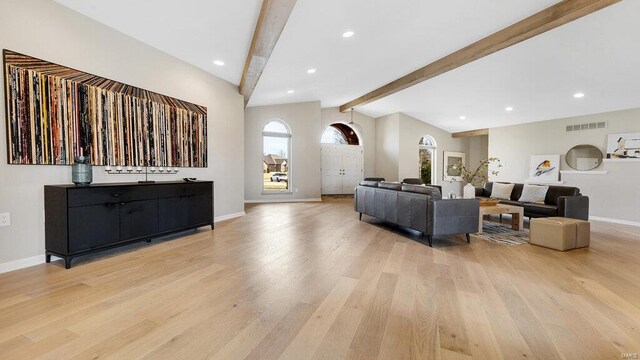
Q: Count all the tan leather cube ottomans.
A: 2